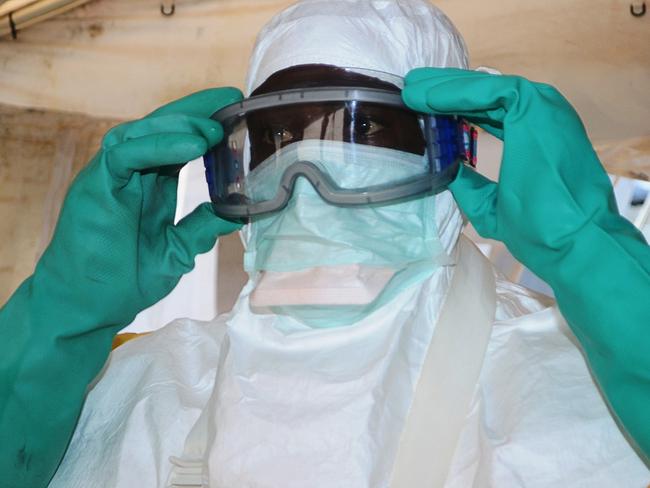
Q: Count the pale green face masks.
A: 1